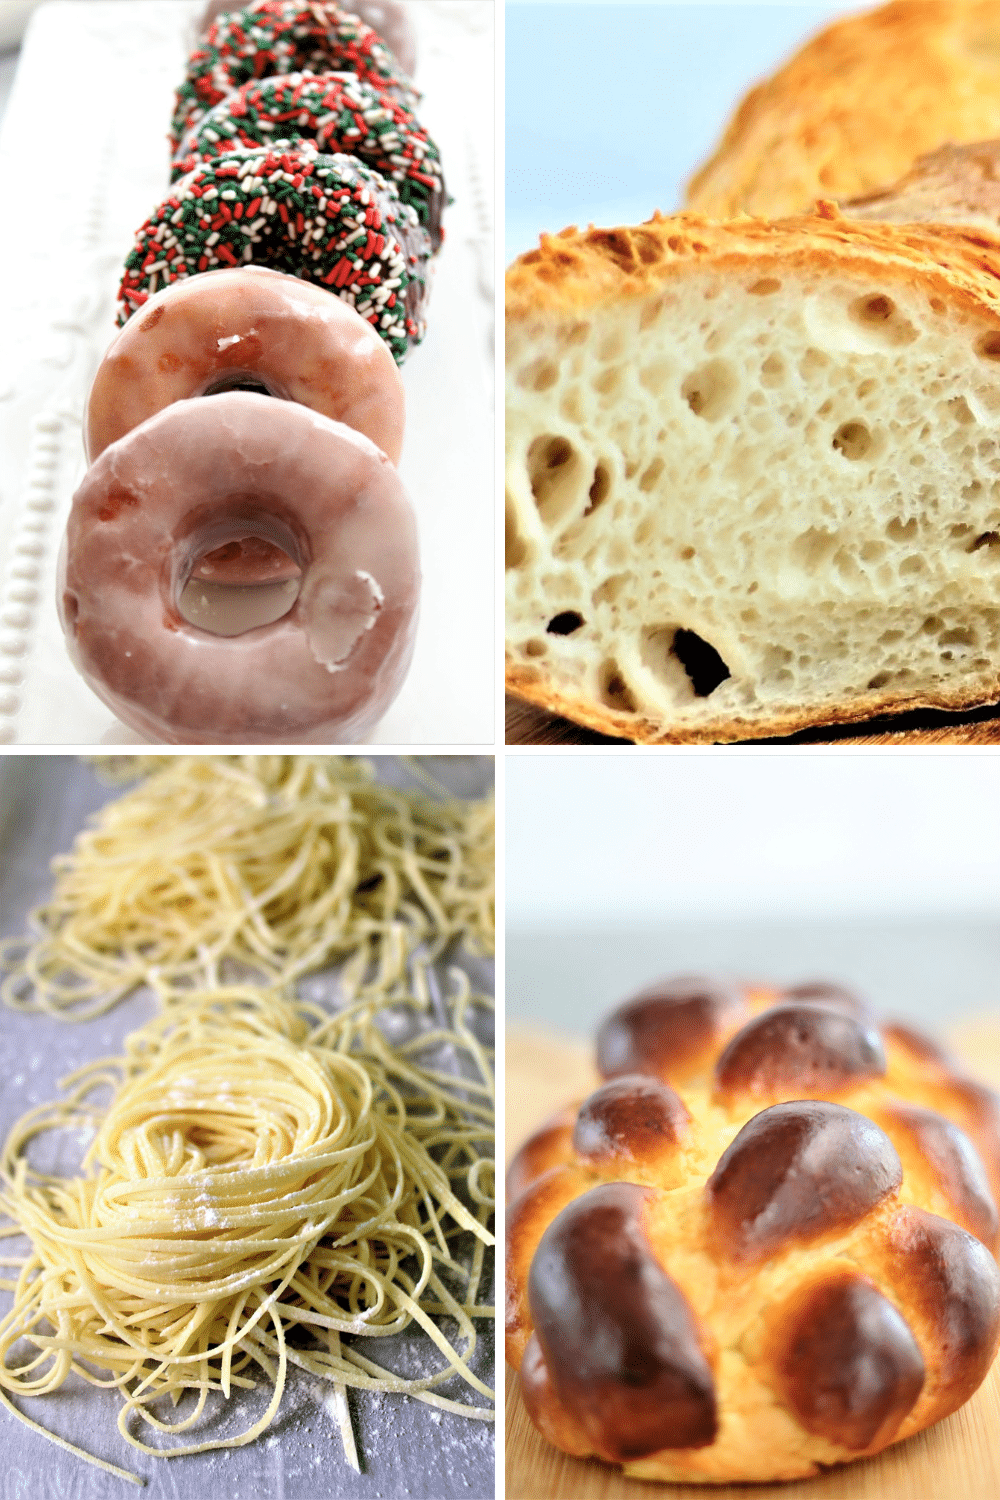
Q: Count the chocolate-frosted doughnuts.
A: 3